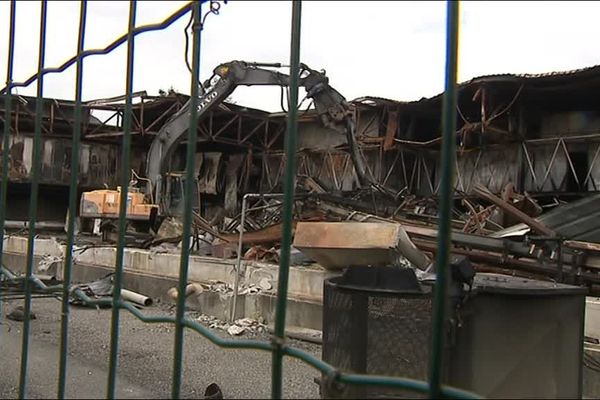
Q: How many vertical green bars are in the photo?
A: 7